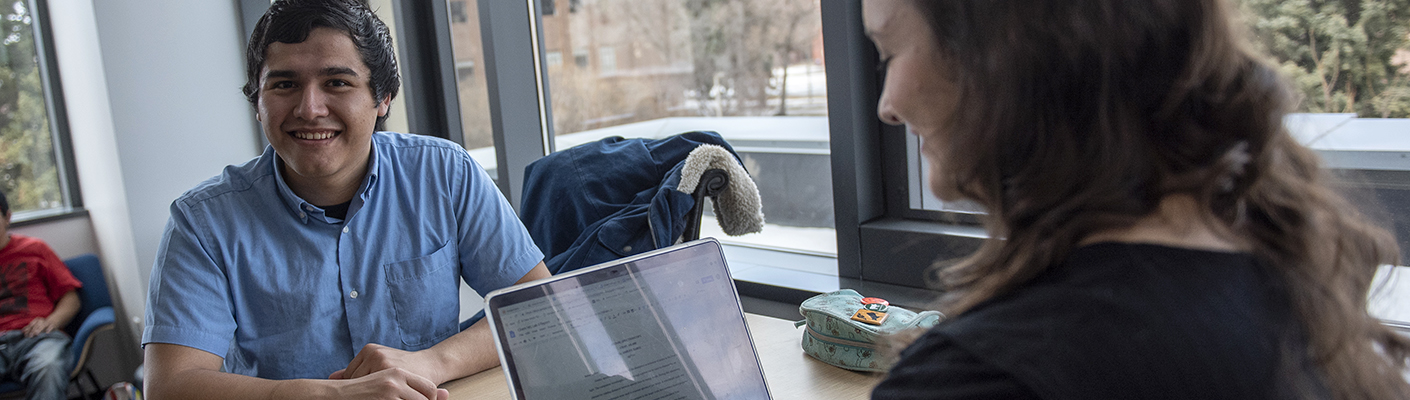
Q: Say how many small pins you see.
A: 3